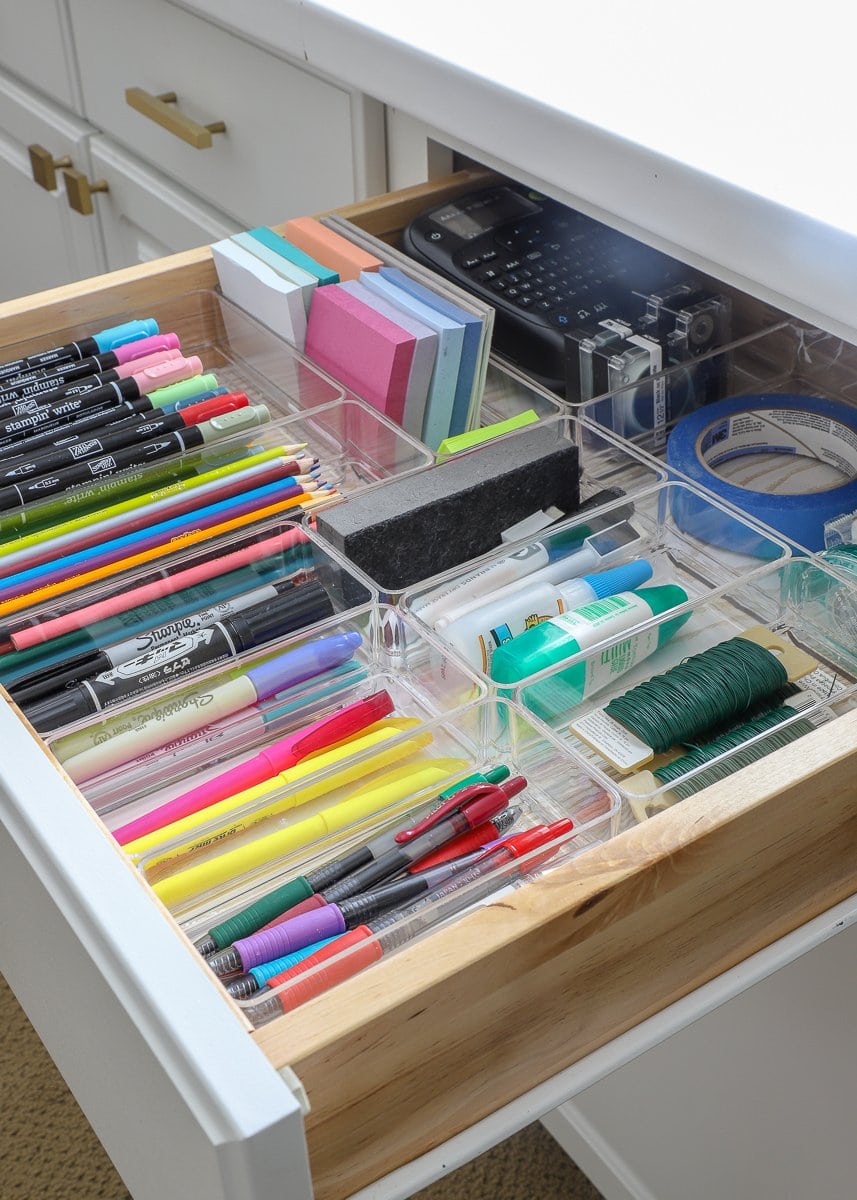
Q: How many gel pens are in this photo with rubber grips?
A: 6